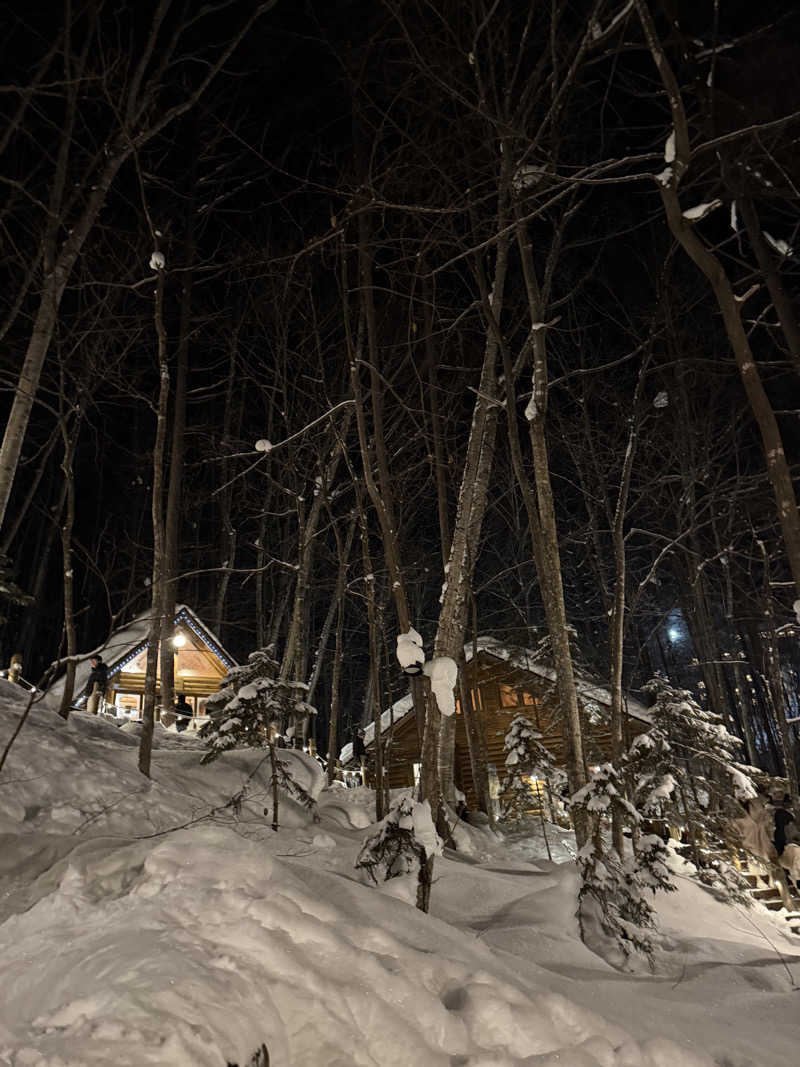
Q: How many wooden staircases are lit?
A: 1